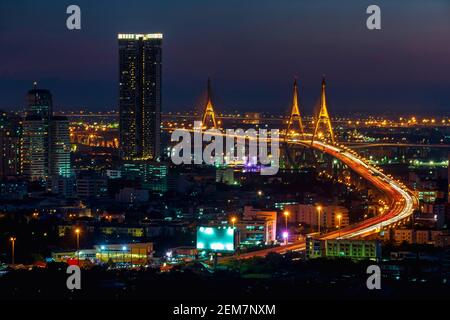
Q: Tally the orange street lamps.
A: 6